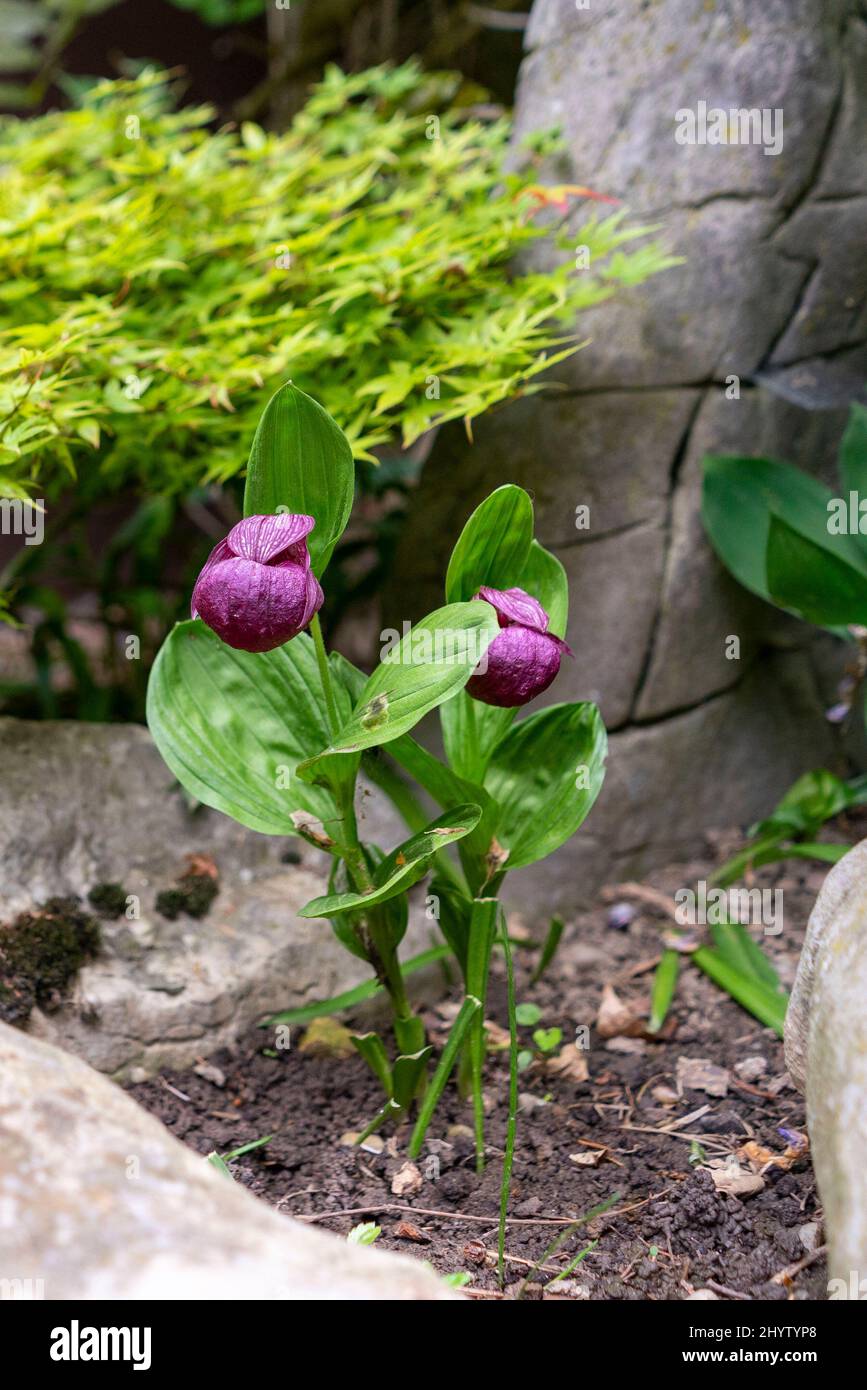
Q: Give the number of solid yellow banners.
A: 0